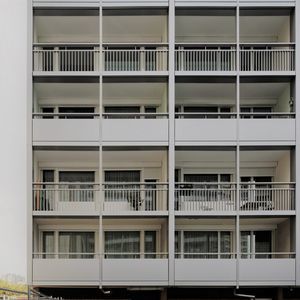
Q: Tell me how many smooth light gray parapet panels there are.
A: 8